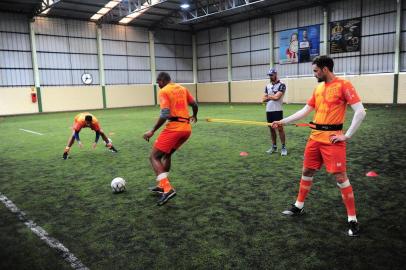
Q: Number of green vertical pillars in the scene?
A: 8